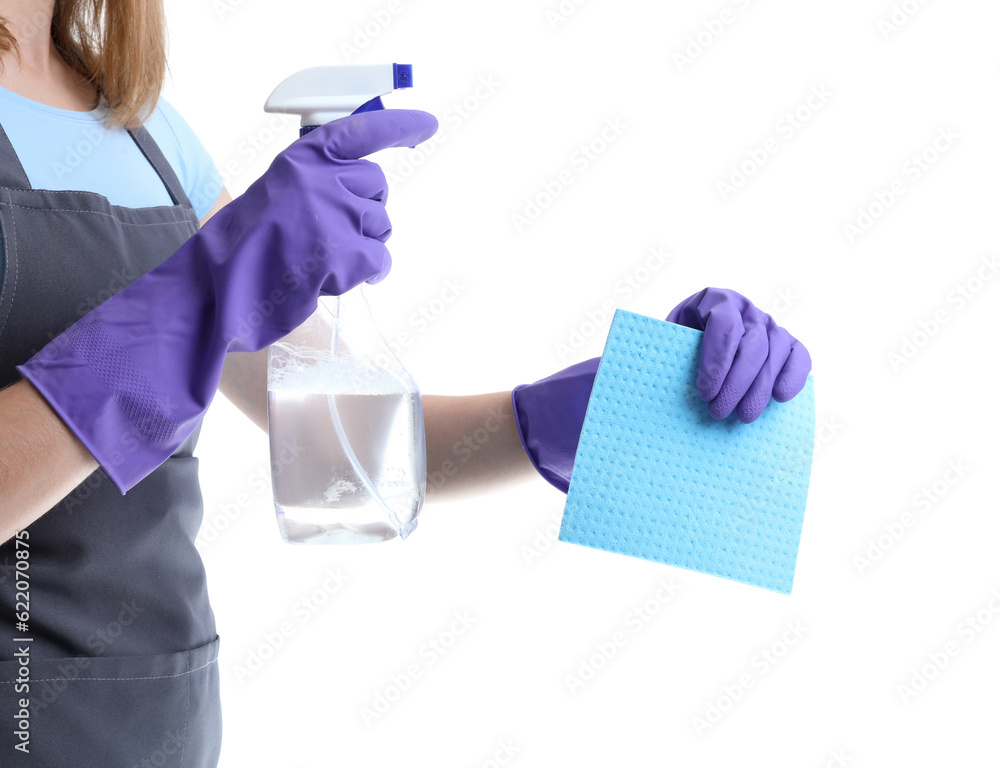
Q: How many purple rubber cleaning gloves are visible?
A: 2